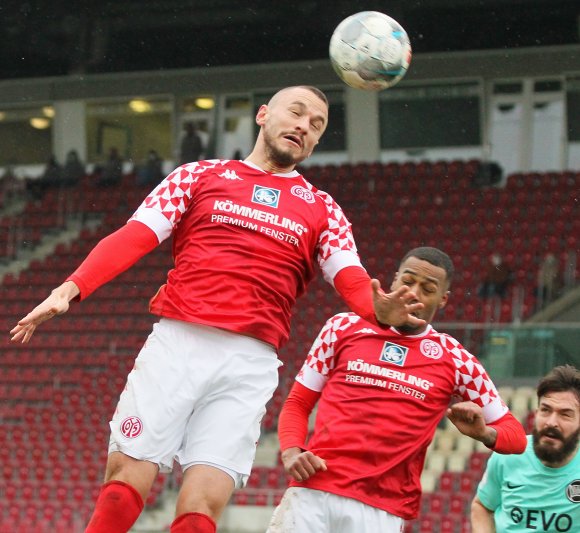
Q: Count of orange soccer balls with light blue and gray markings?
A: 0